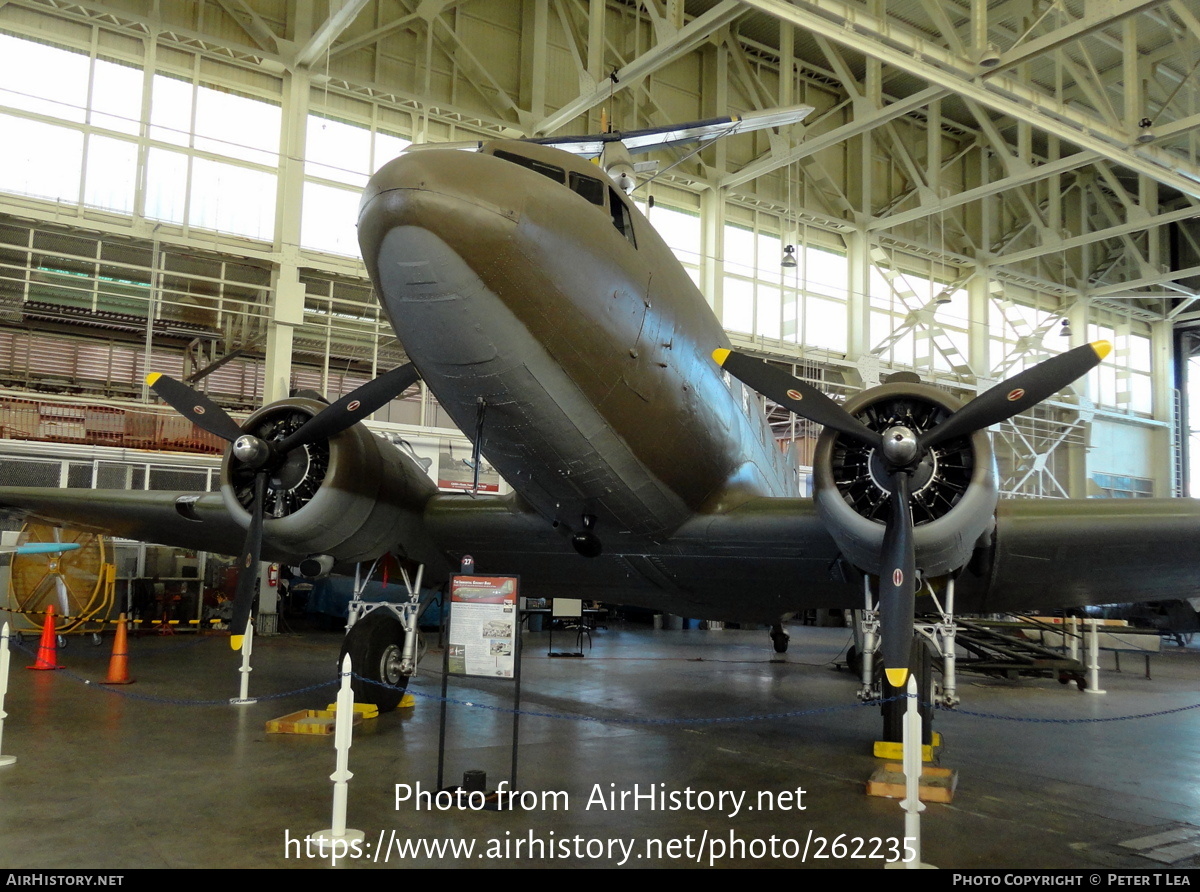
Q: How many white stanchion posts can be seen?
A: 6